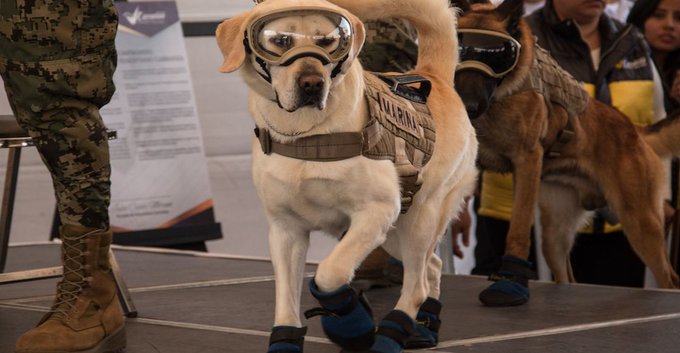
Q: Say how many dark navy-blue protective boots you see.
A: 5